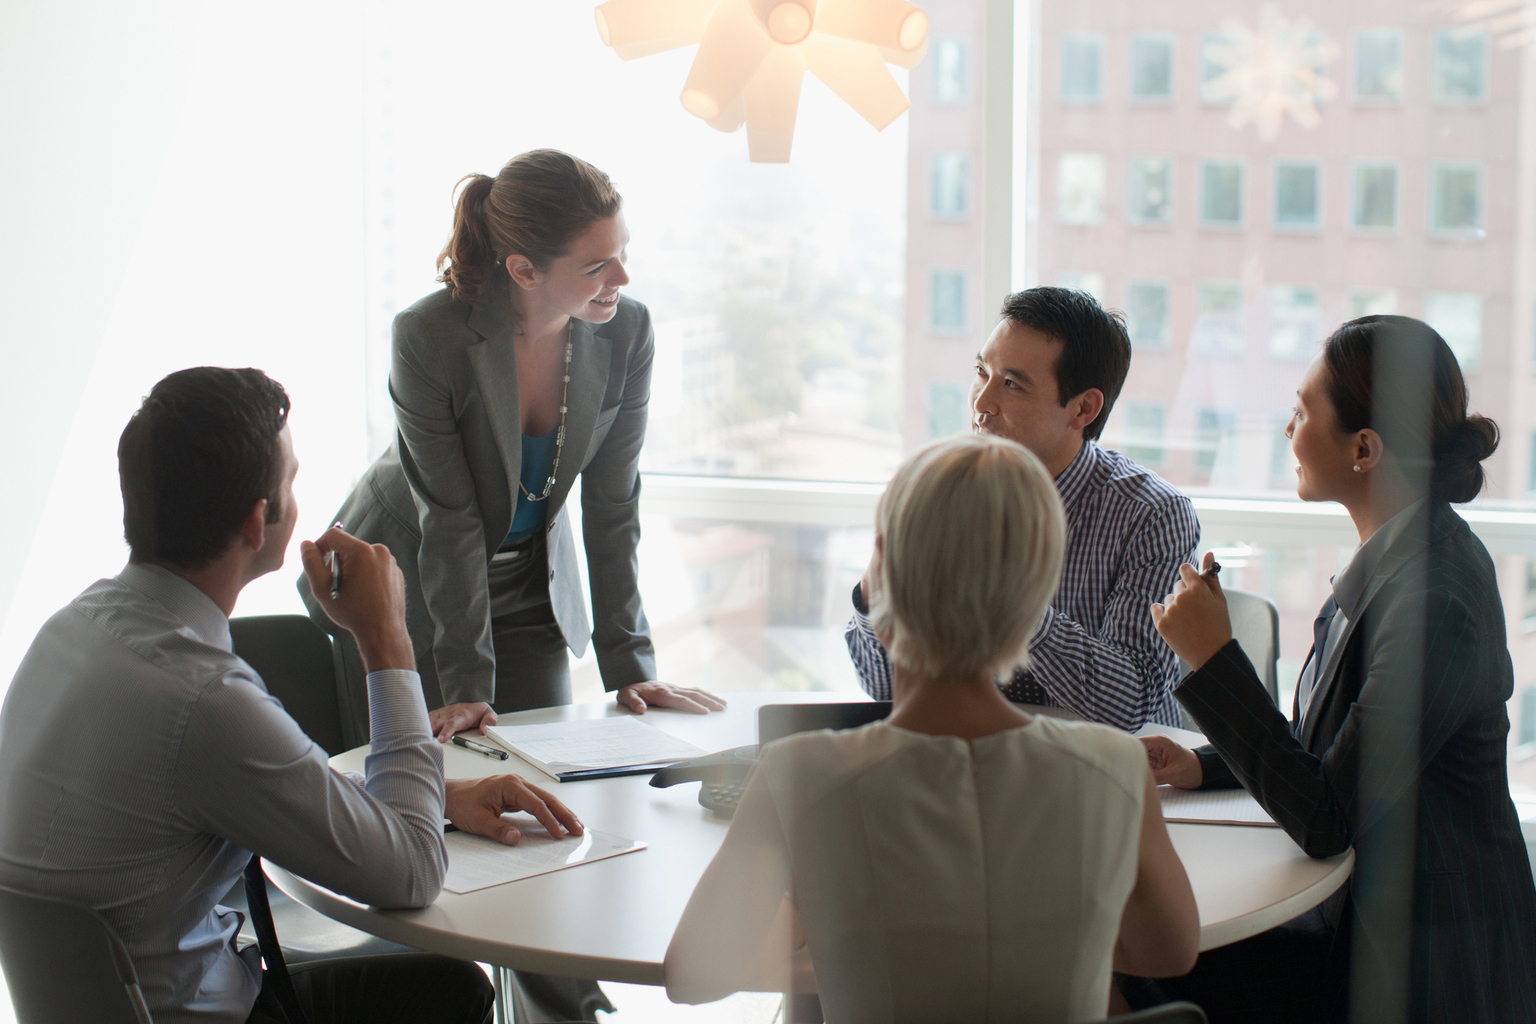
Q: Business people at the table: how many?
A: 5